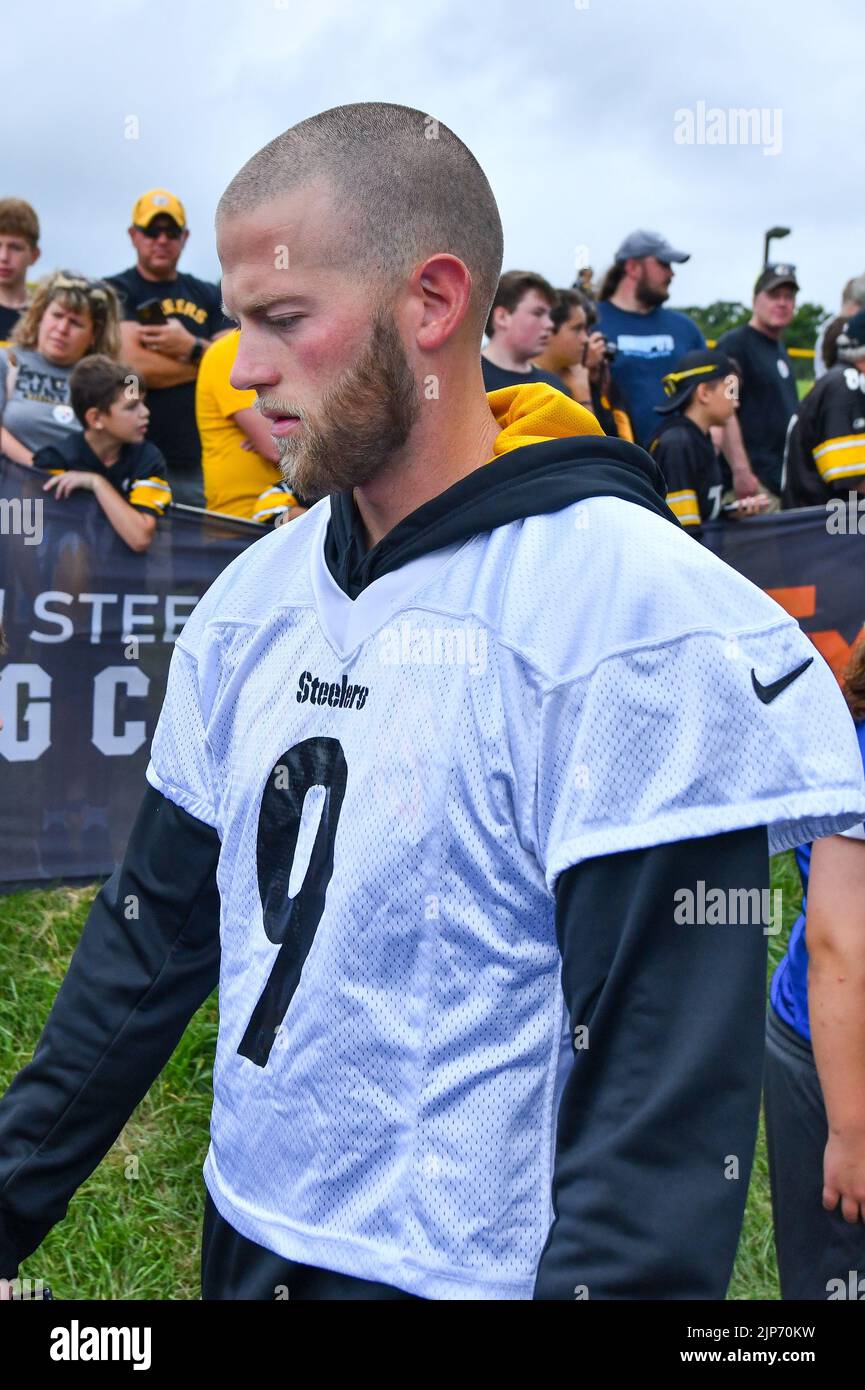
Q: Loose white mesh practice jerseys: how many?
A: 1